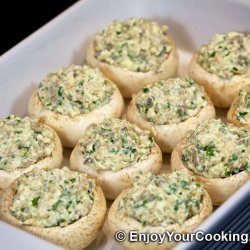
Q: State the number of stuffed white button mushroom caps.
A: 10